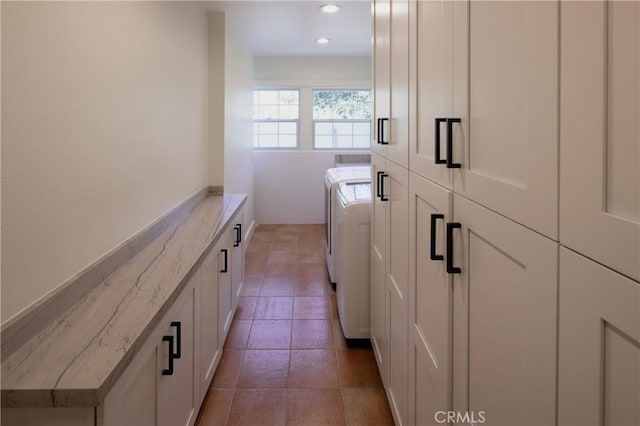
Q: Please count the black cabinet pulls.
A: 13